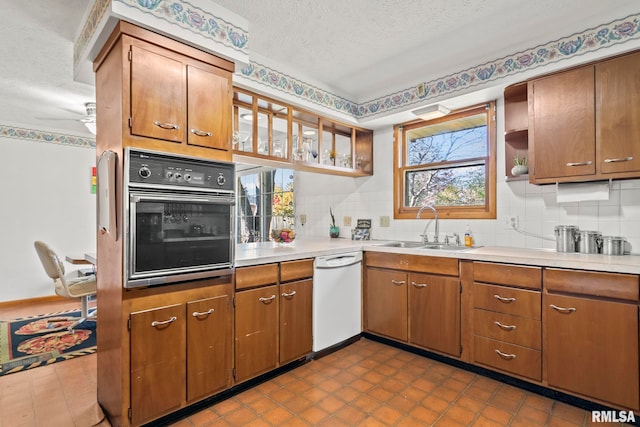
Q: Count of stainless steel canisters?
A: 3